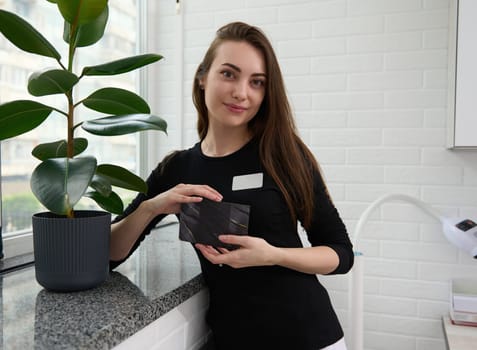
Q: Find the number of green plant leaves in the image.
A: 13